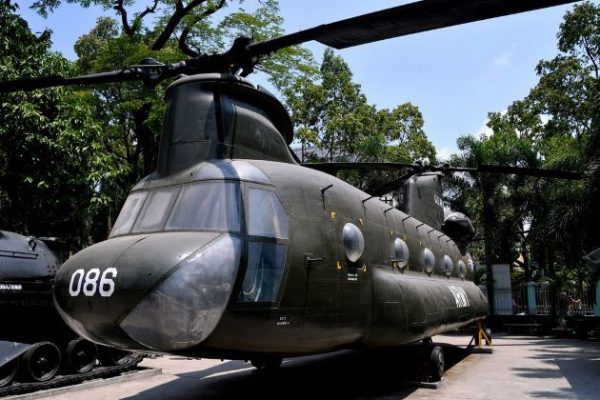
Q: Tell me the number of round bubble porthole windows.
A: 5